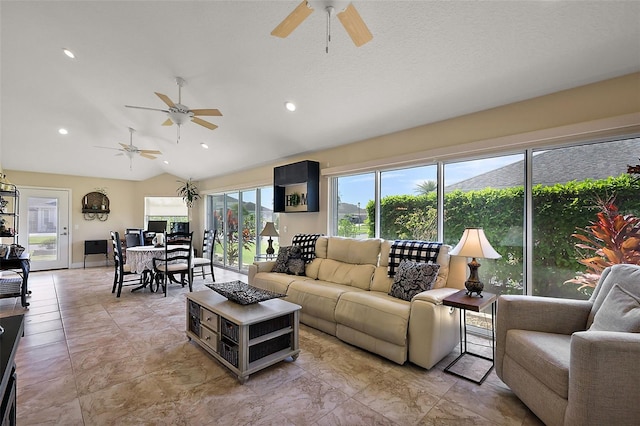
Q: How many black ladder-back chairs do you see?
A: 3